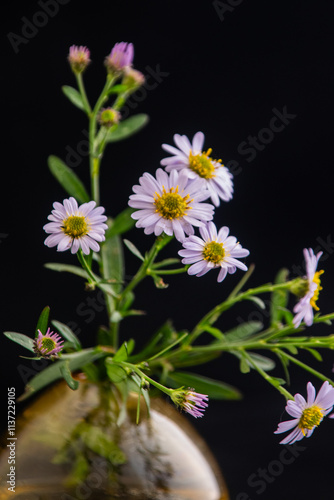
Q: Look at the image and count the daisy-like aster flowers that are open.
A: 6